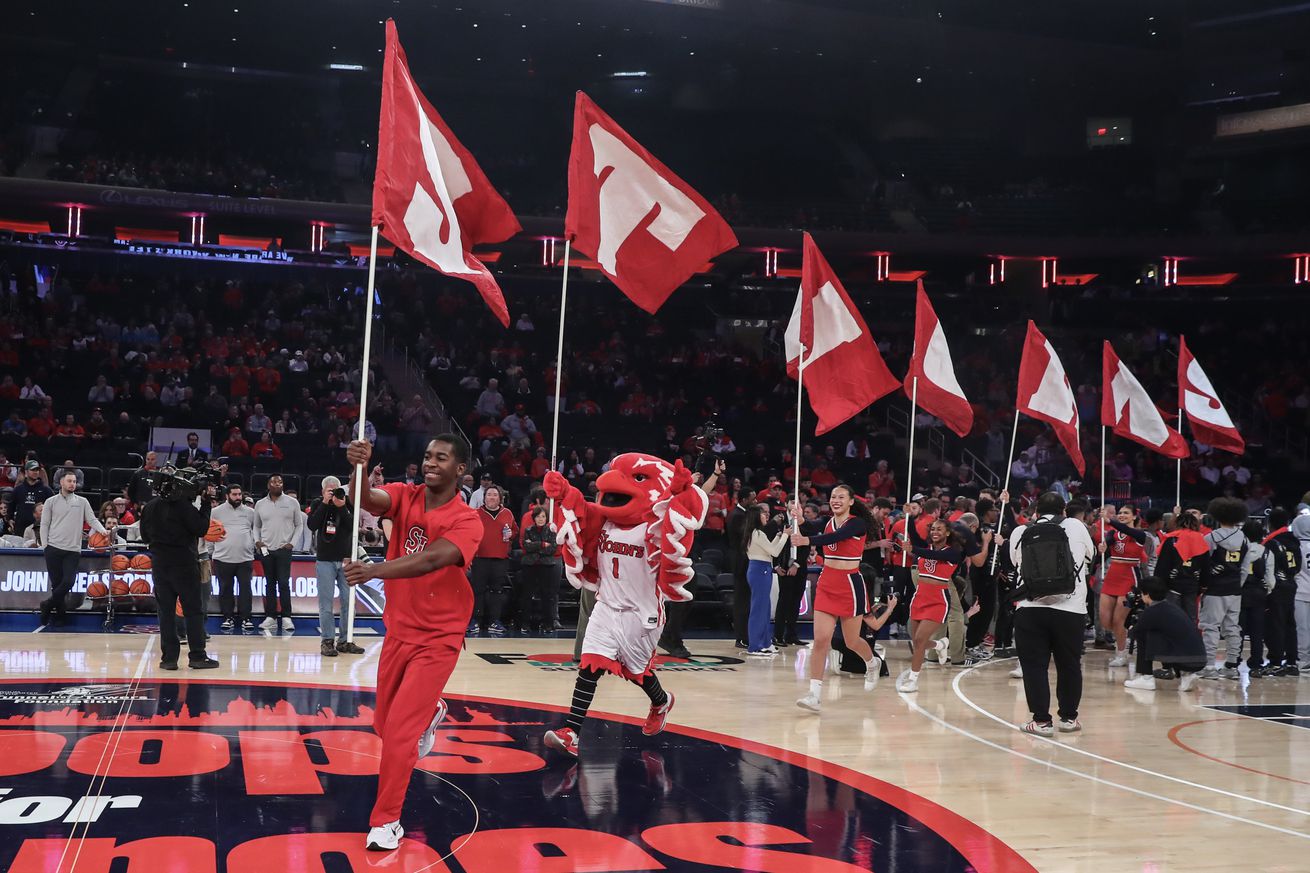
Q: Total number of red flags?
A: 7